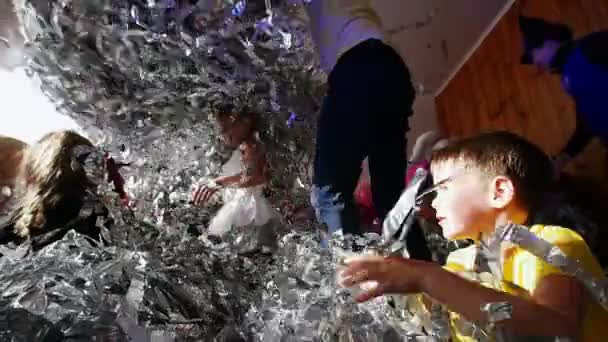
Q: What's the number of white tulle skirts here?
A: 1